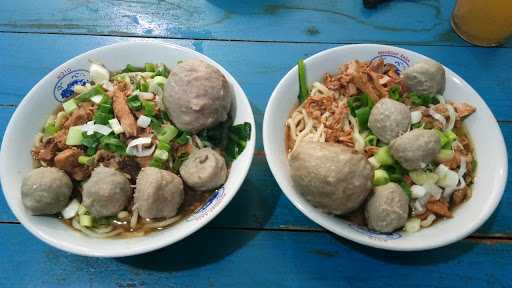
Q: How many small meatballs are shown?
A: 8